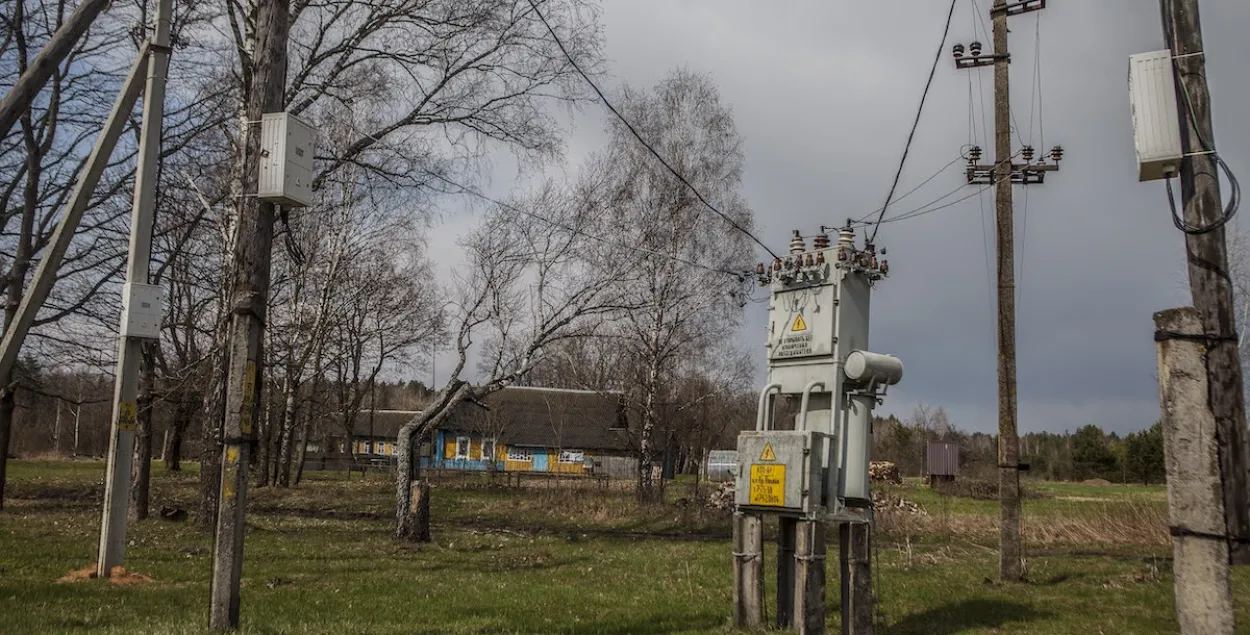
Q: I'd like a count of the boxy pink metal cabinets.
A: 0